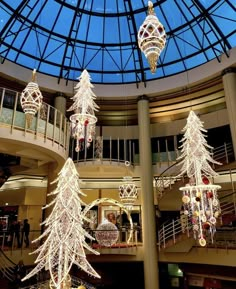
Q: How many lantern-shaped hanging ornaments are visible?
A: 3